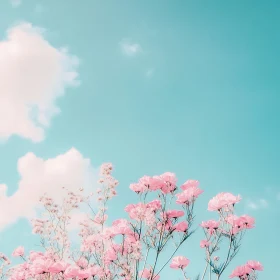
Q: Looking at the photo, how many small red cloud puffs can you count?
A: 0